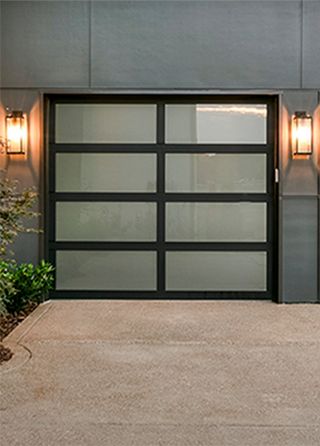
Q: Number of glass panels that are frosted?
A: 8